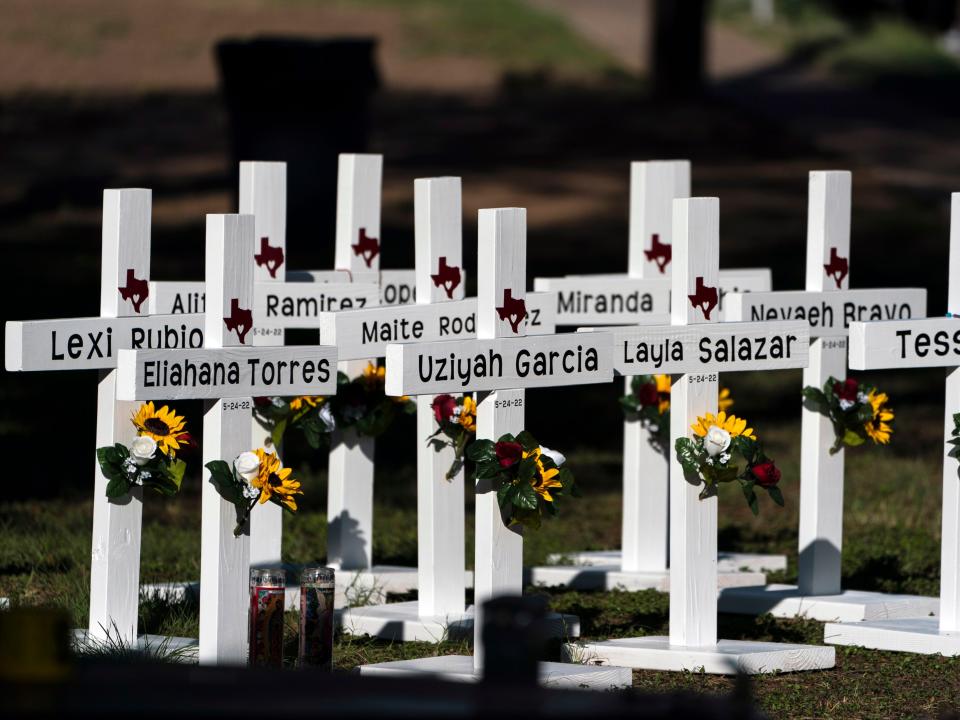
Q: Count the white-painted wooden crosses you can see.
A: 10